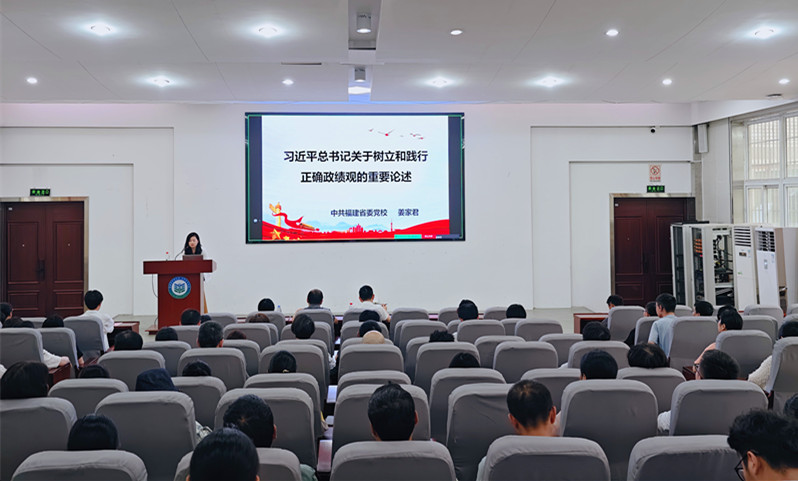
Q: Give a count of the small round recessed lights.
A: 12